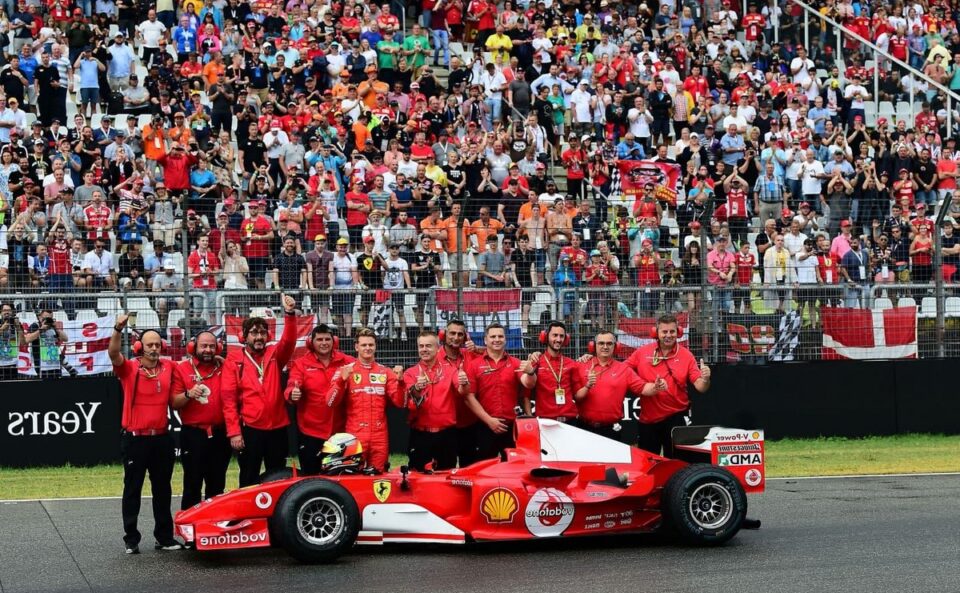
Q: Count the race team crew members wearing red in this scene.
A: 11